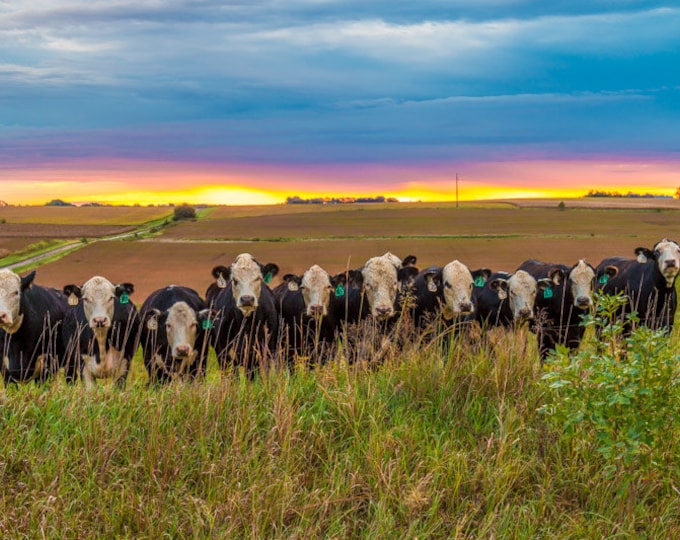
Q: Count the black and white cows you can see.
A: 10